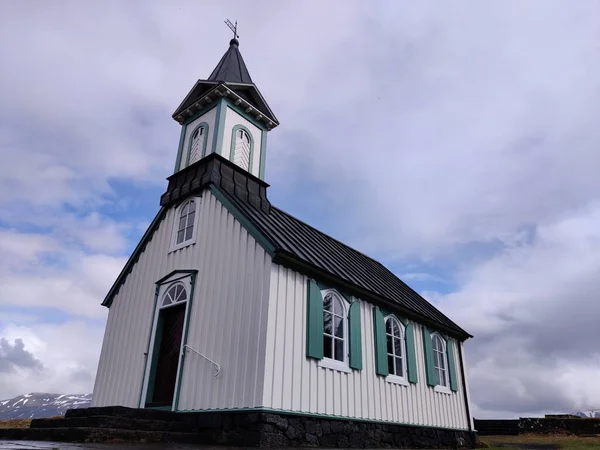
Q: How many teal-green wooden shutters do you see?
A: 6